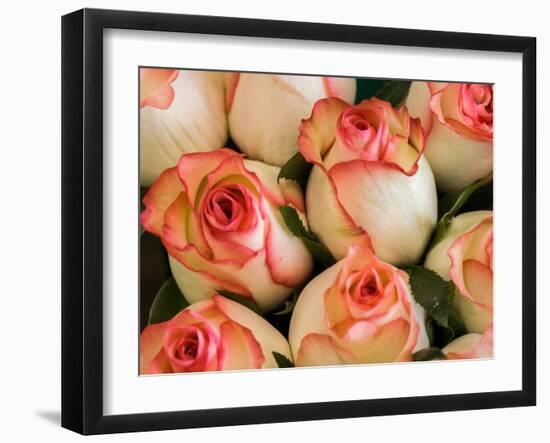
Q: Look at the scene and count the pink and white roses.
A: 9